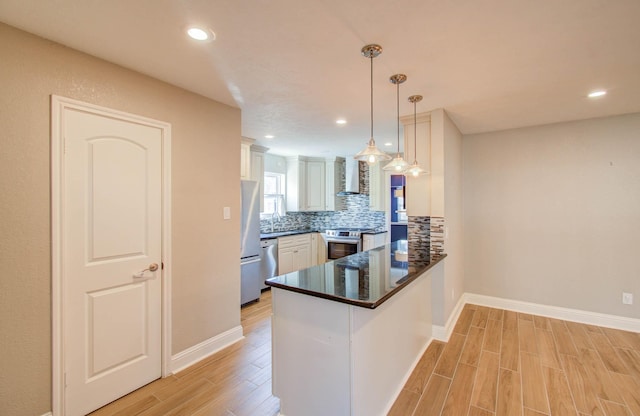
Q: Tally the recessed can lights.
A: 5